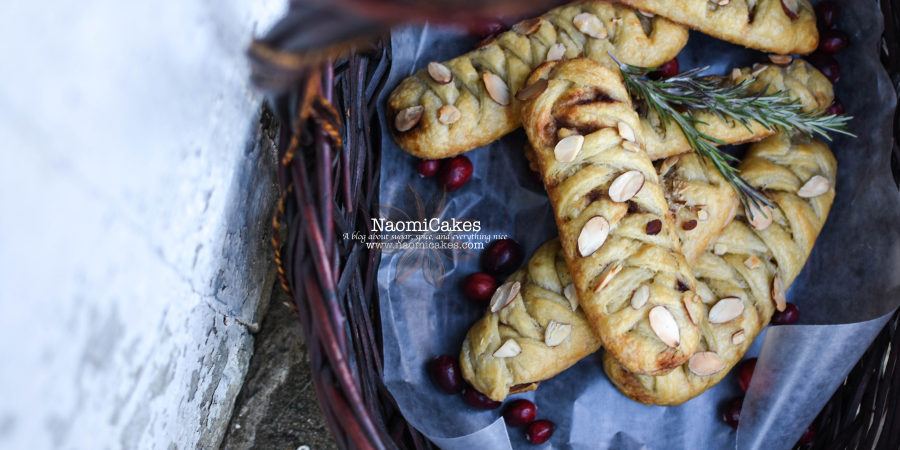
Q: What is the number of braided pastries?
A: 6